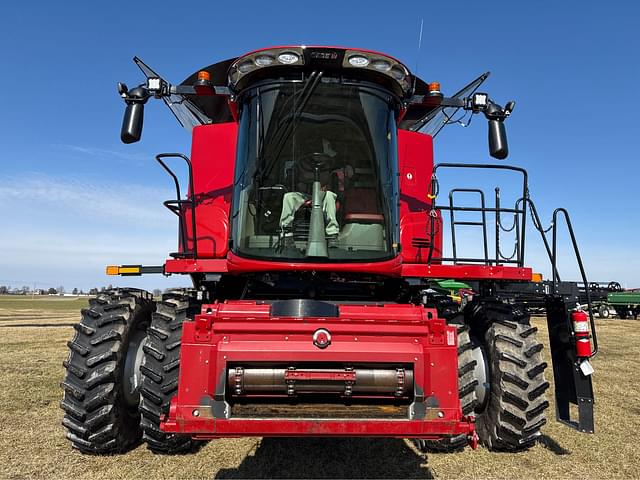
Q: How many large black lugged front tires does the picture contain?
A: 4